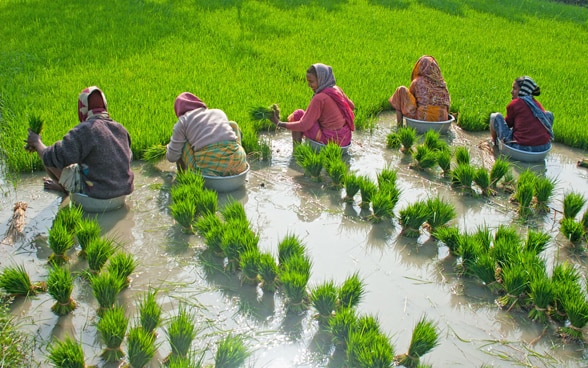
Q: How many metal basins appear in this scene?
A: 5